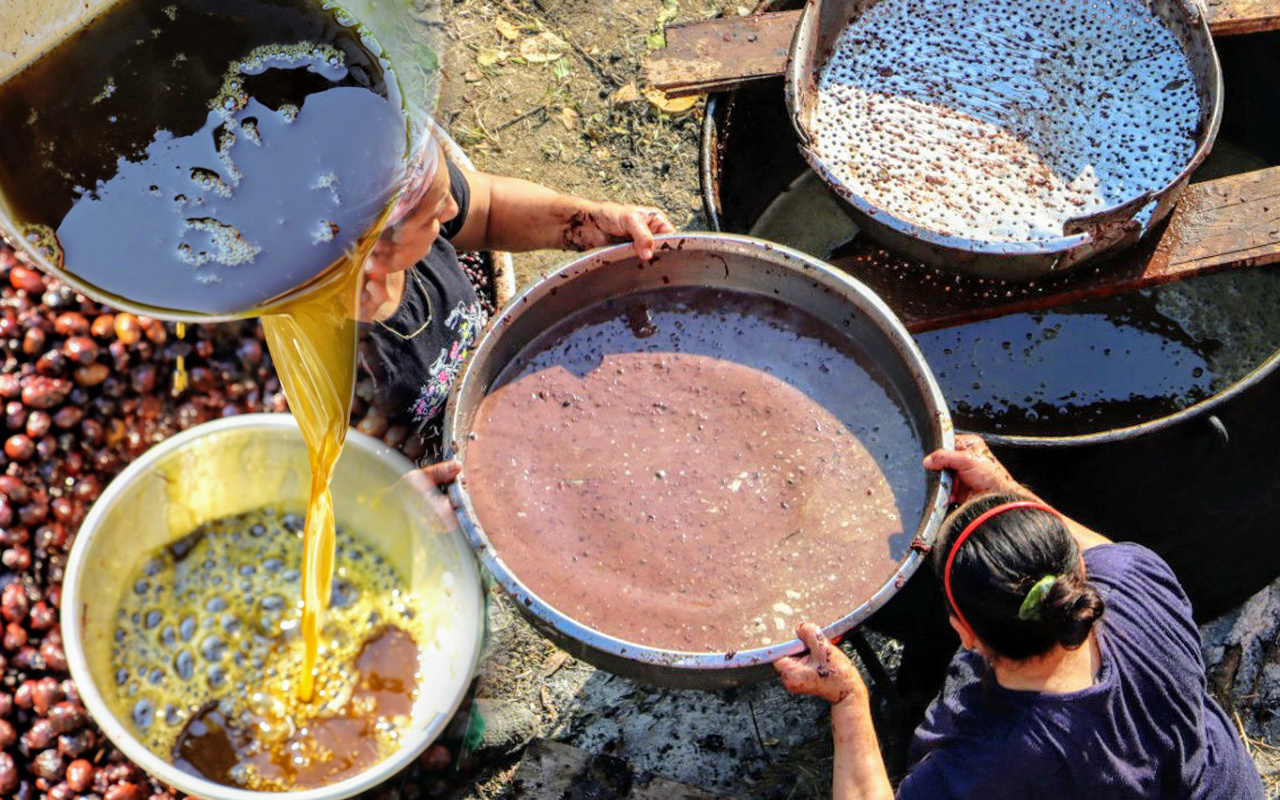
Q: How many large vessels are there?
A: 5